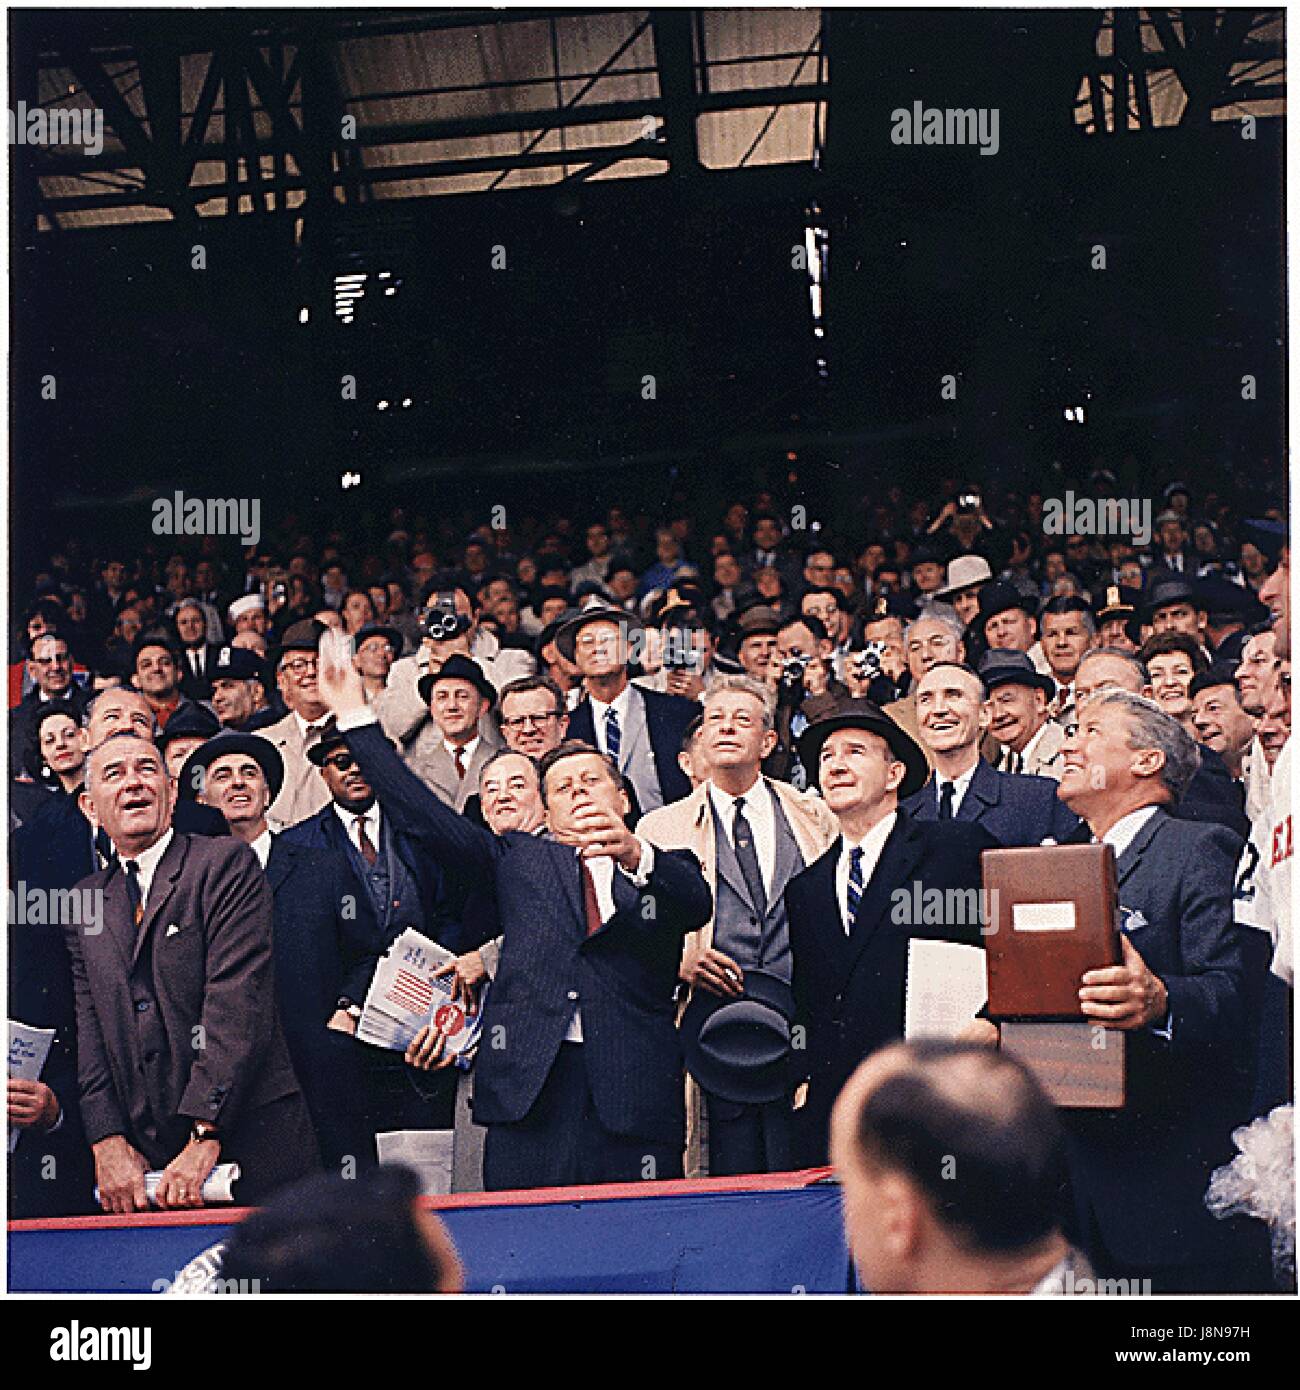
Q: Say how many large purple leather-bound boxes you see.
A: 0